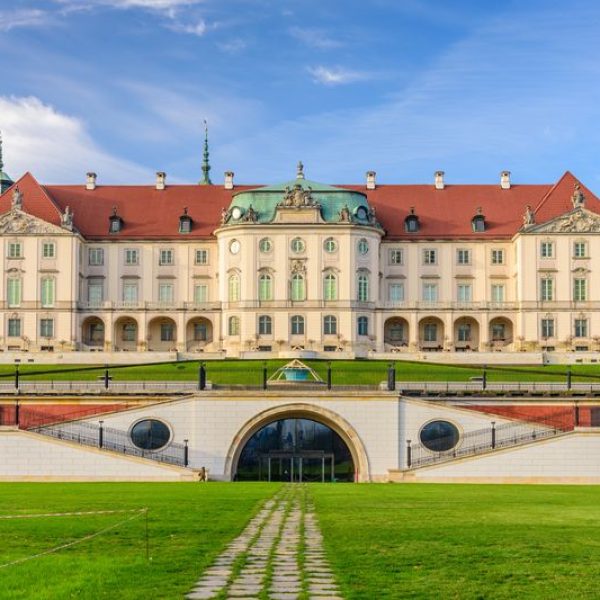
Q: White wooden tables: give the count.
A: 0